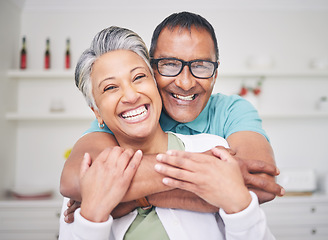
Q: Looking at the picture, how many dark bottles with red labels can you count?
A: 3